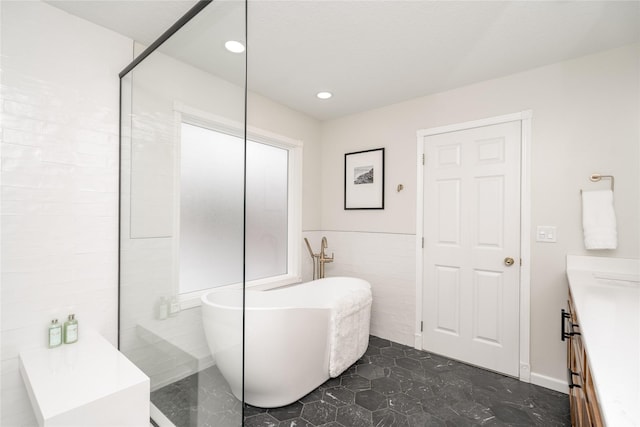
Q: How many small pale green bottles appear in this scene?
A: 2